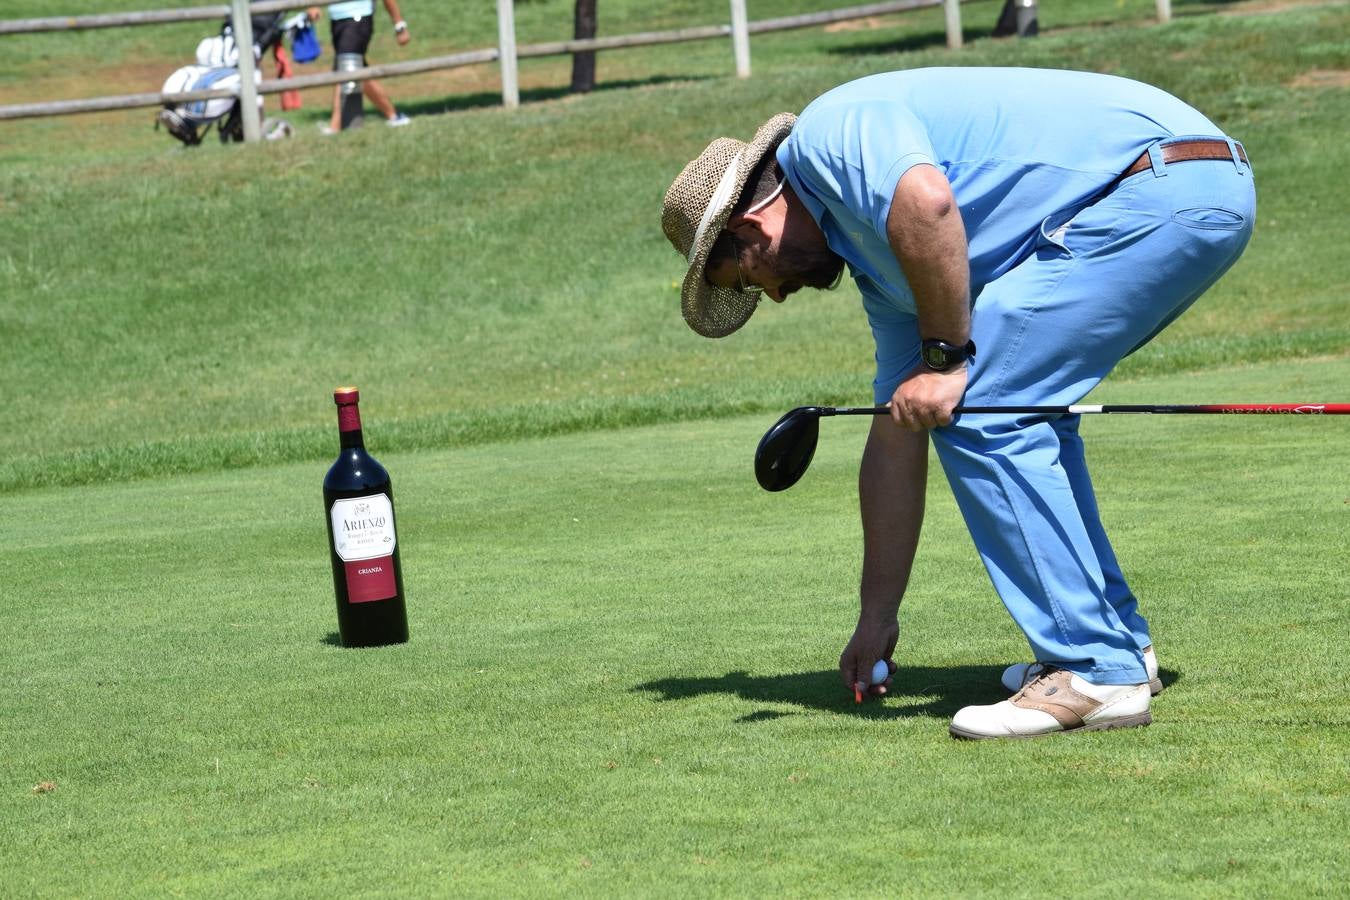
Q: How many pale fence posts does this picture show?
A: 5